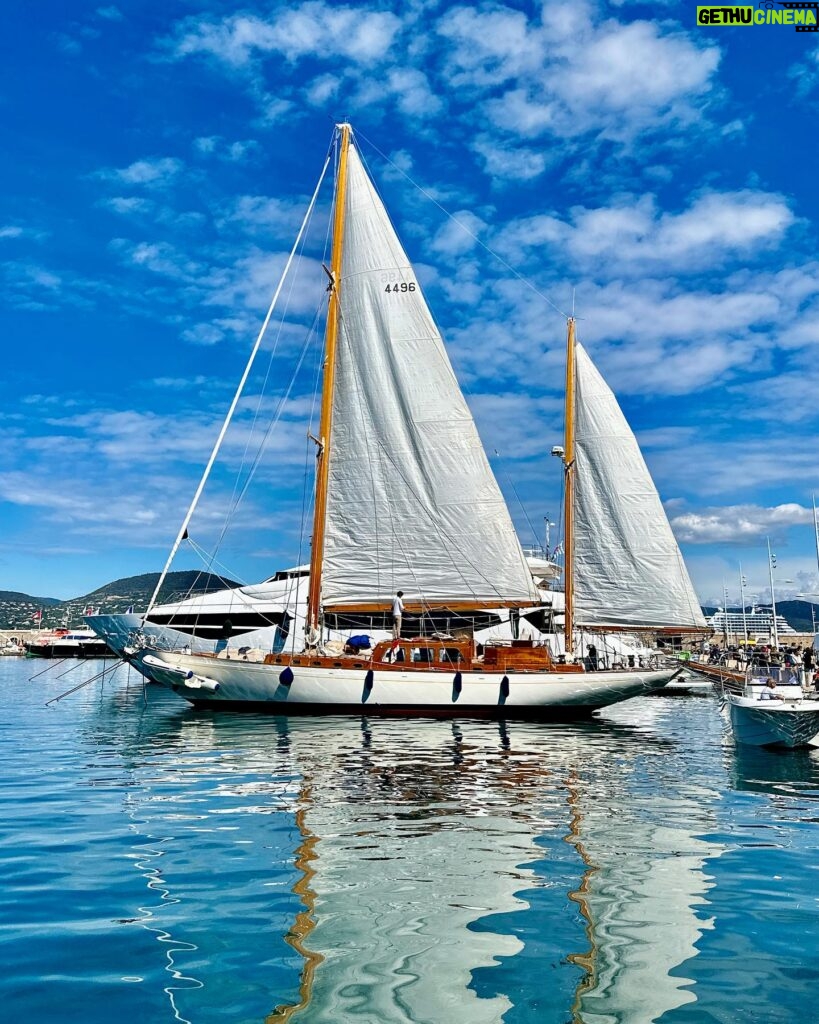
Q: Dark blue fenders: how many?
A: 4